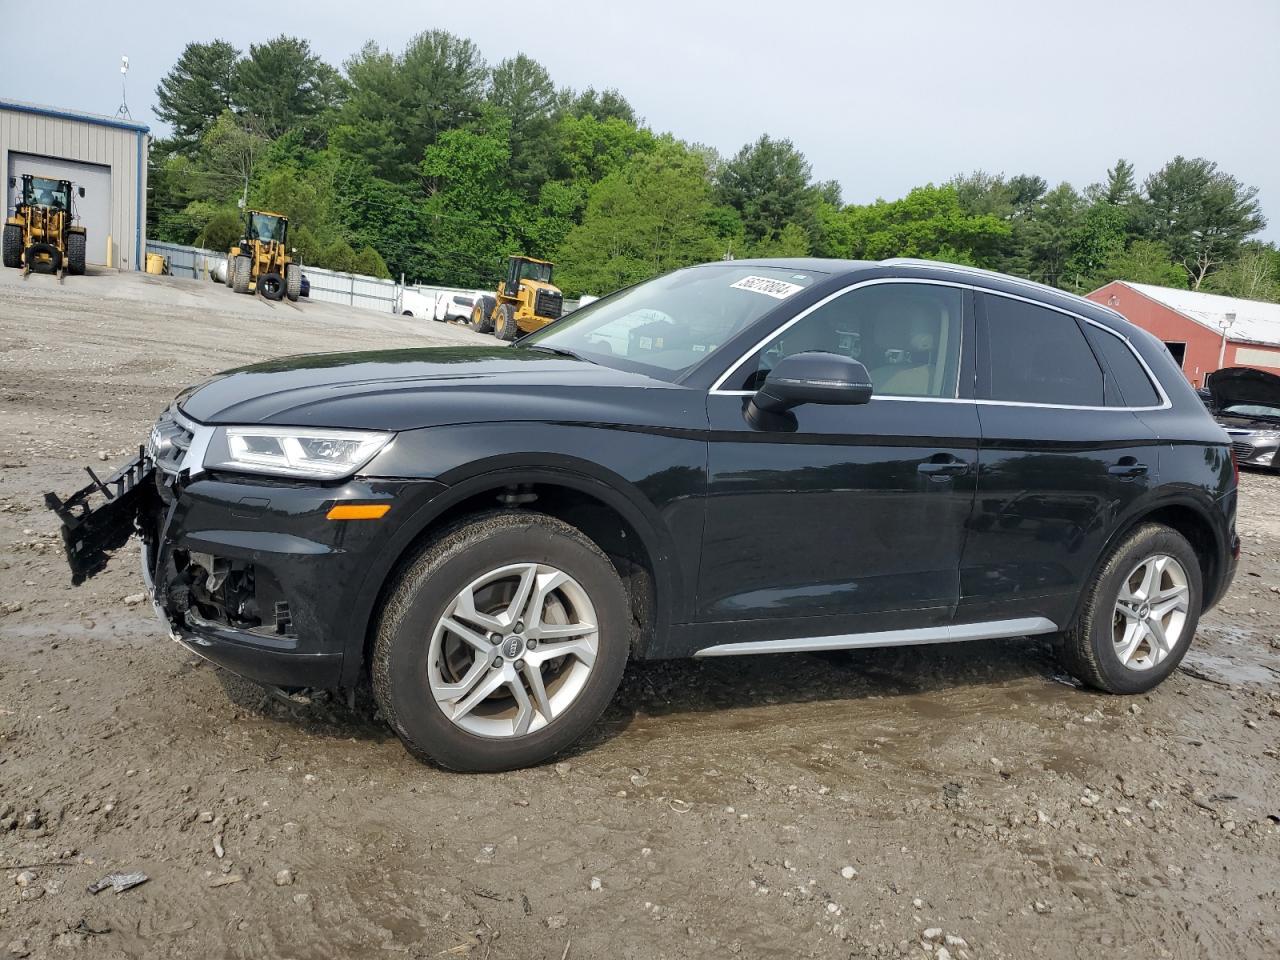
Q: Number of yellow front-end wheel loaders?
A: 3